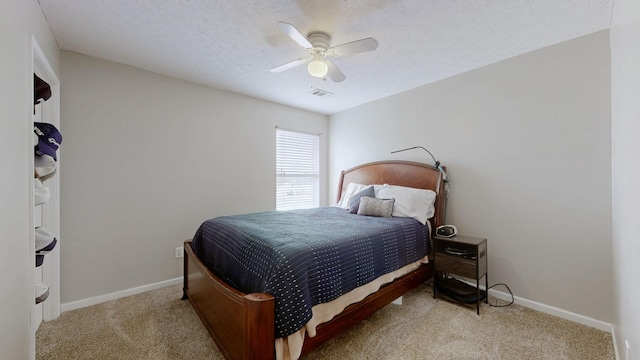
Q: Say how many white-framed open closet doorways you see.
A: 1